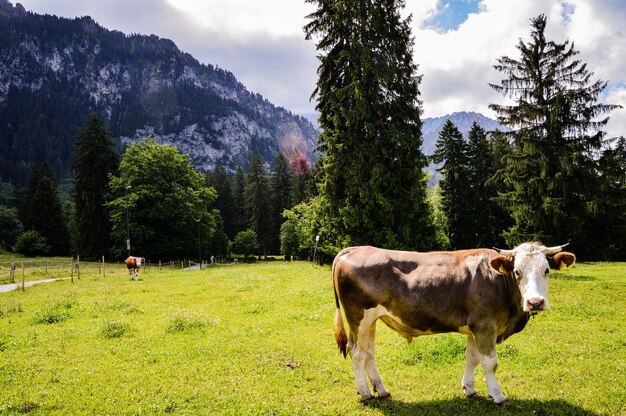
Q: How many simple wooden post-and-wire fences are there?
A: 1